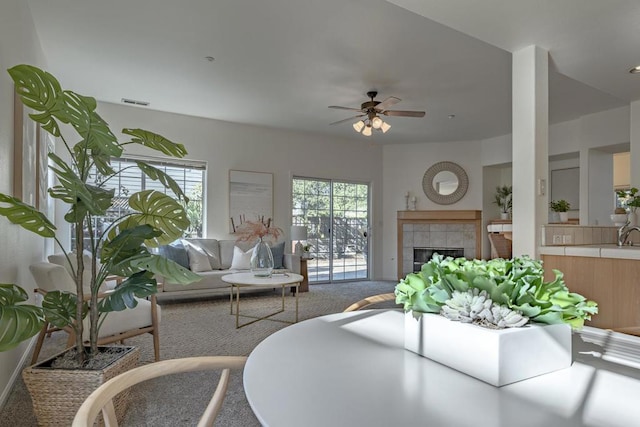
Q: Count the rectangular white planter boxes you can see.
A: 1